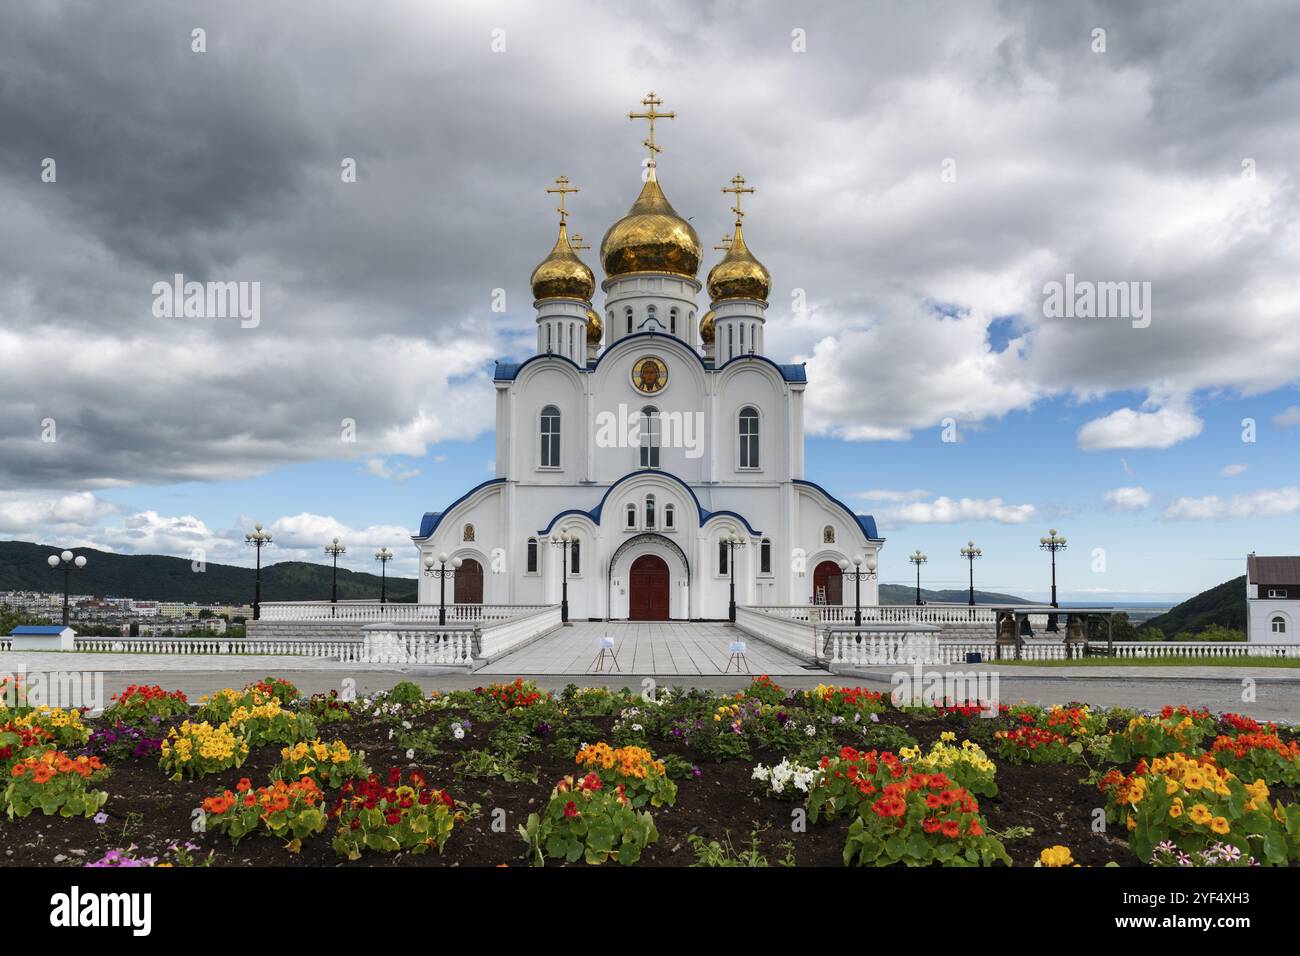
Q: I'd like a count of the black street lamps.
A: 11